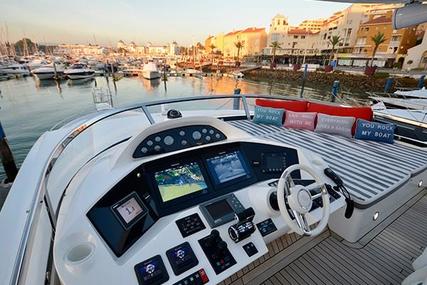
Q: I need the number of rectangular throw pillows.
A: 4